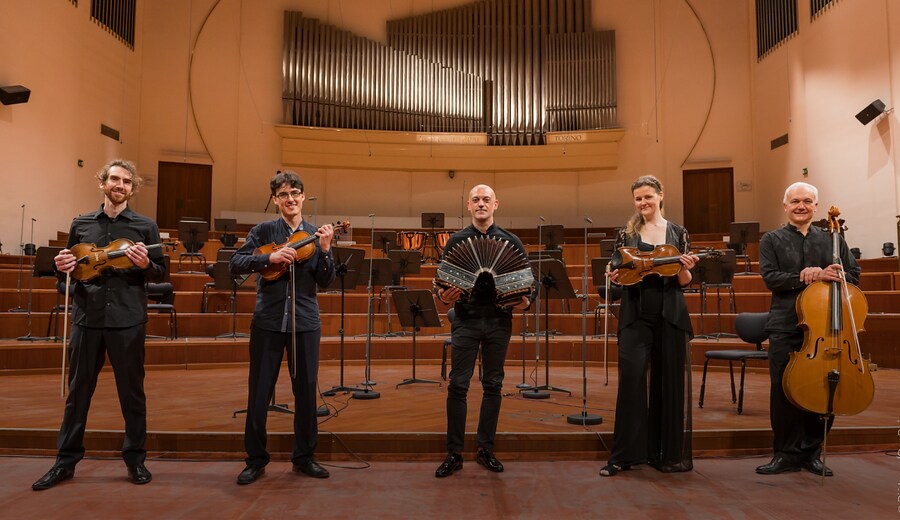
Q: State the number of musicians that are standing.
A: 5